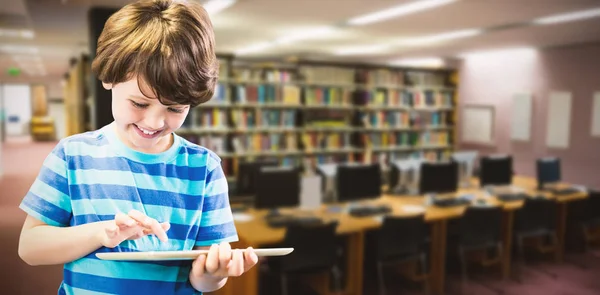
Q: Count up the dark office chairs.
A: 5